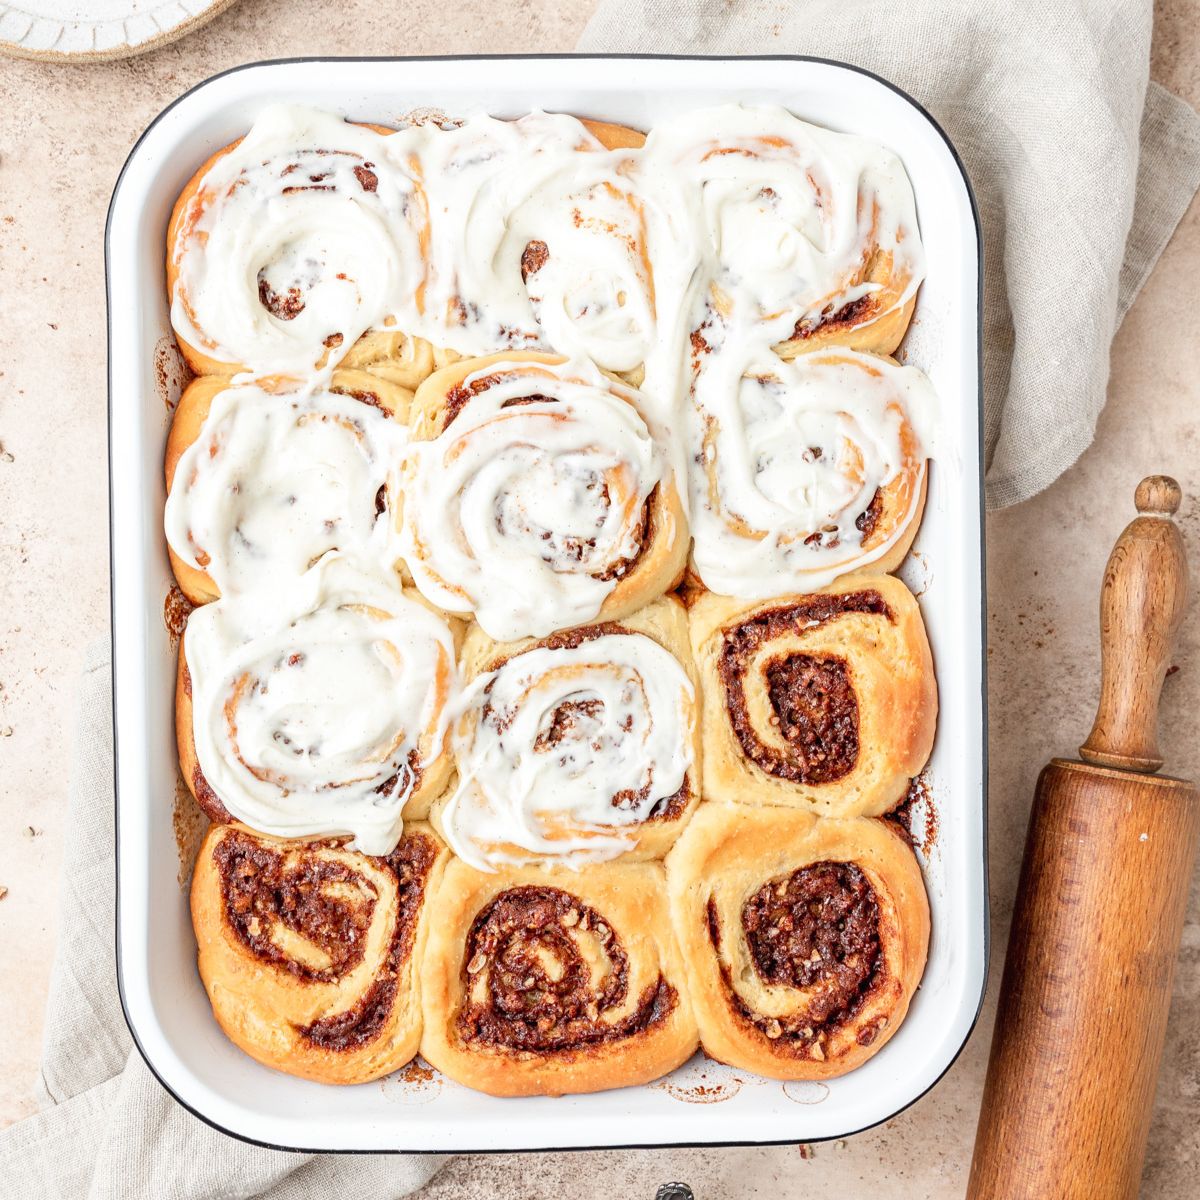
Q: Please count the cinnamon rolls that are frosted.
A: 8